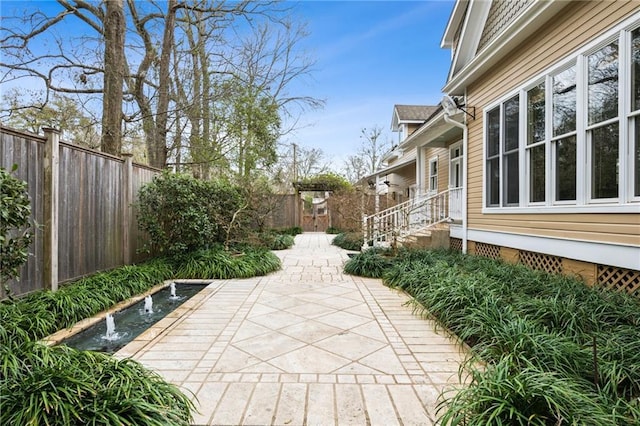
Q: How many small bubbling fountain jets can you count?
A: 3